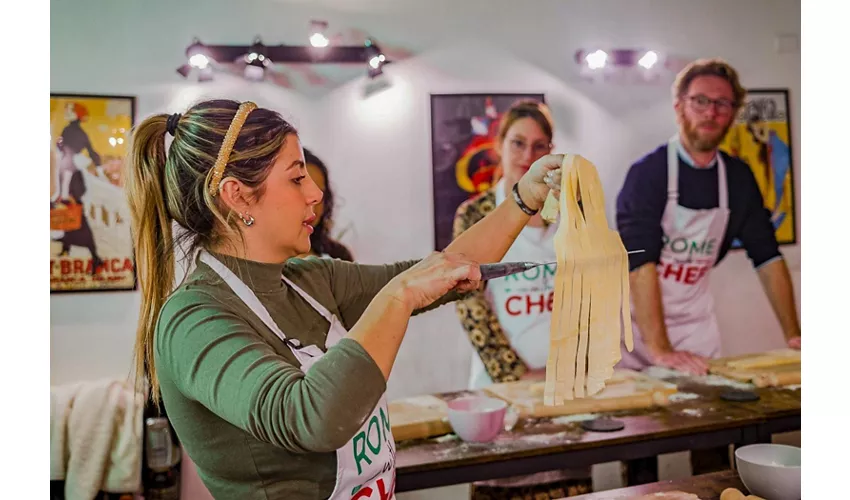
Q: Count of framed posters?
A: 3